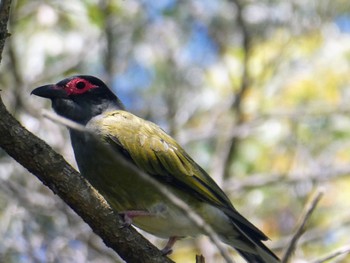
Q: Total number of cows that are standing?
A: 0